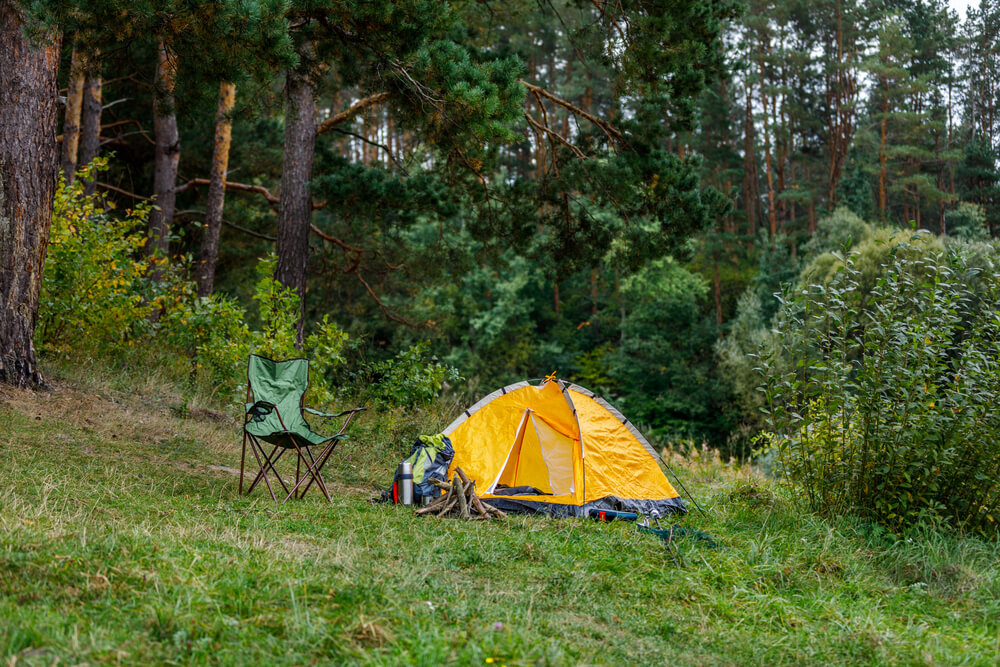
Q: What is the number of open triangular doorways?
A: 1